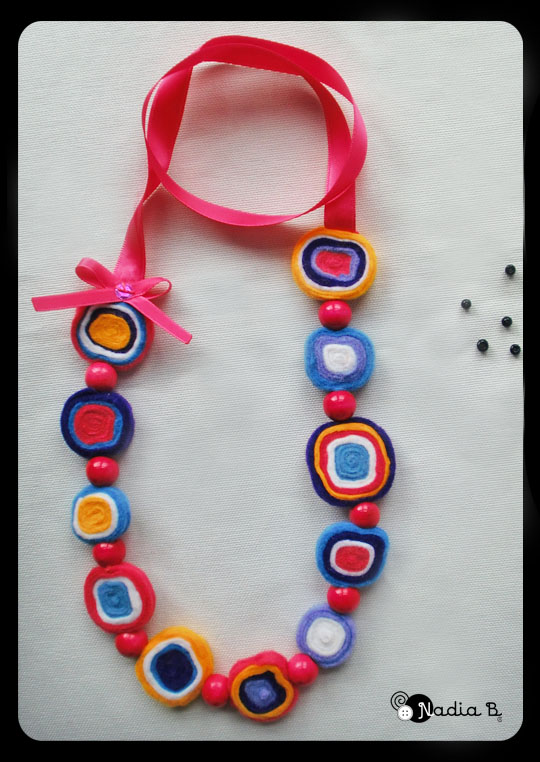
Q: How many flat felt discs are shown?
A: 11